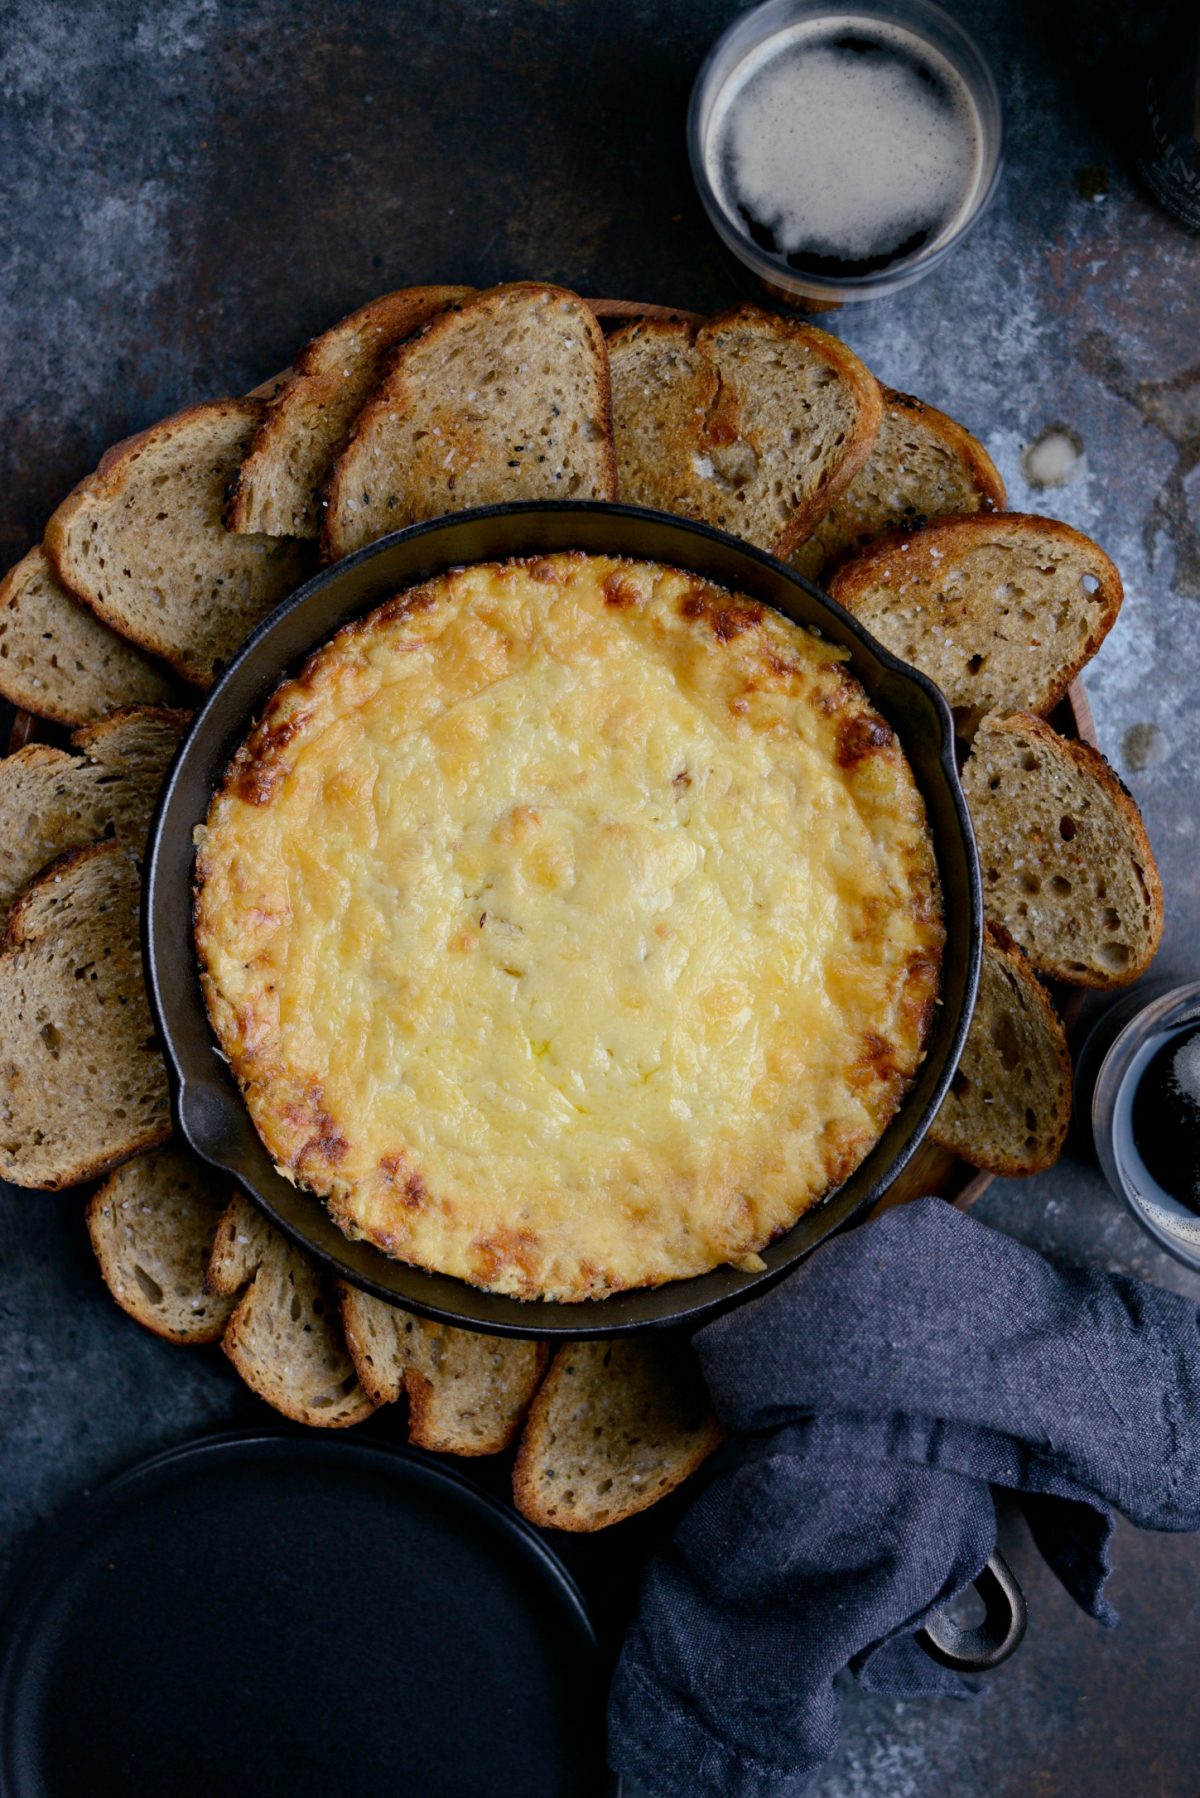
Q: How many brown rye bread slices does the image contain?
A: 15